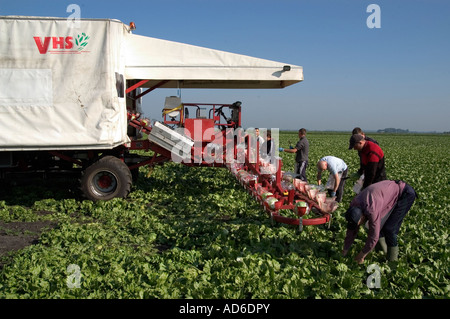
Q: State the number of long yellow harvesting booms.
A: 0